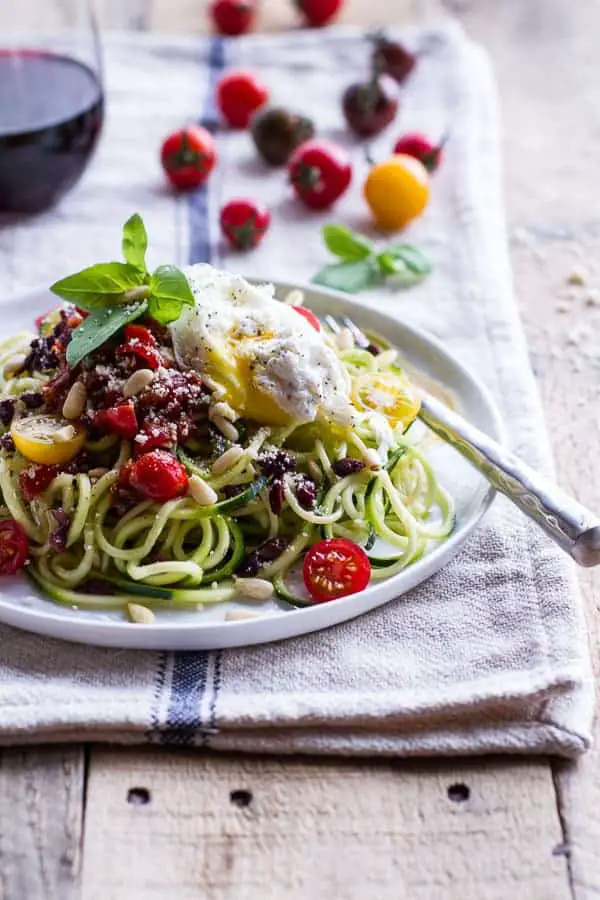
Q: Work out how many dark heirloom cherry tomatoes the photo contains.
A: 3